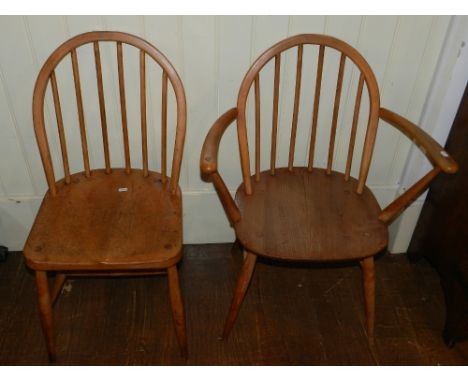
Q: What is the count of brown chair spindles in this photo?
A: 12